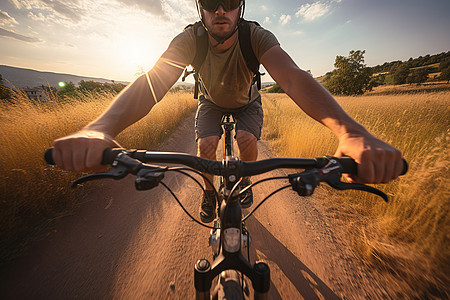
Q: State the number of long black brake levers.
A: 2